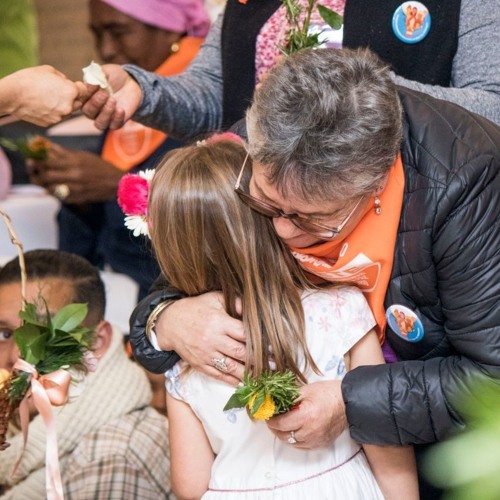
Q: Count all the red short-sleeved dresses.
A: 0